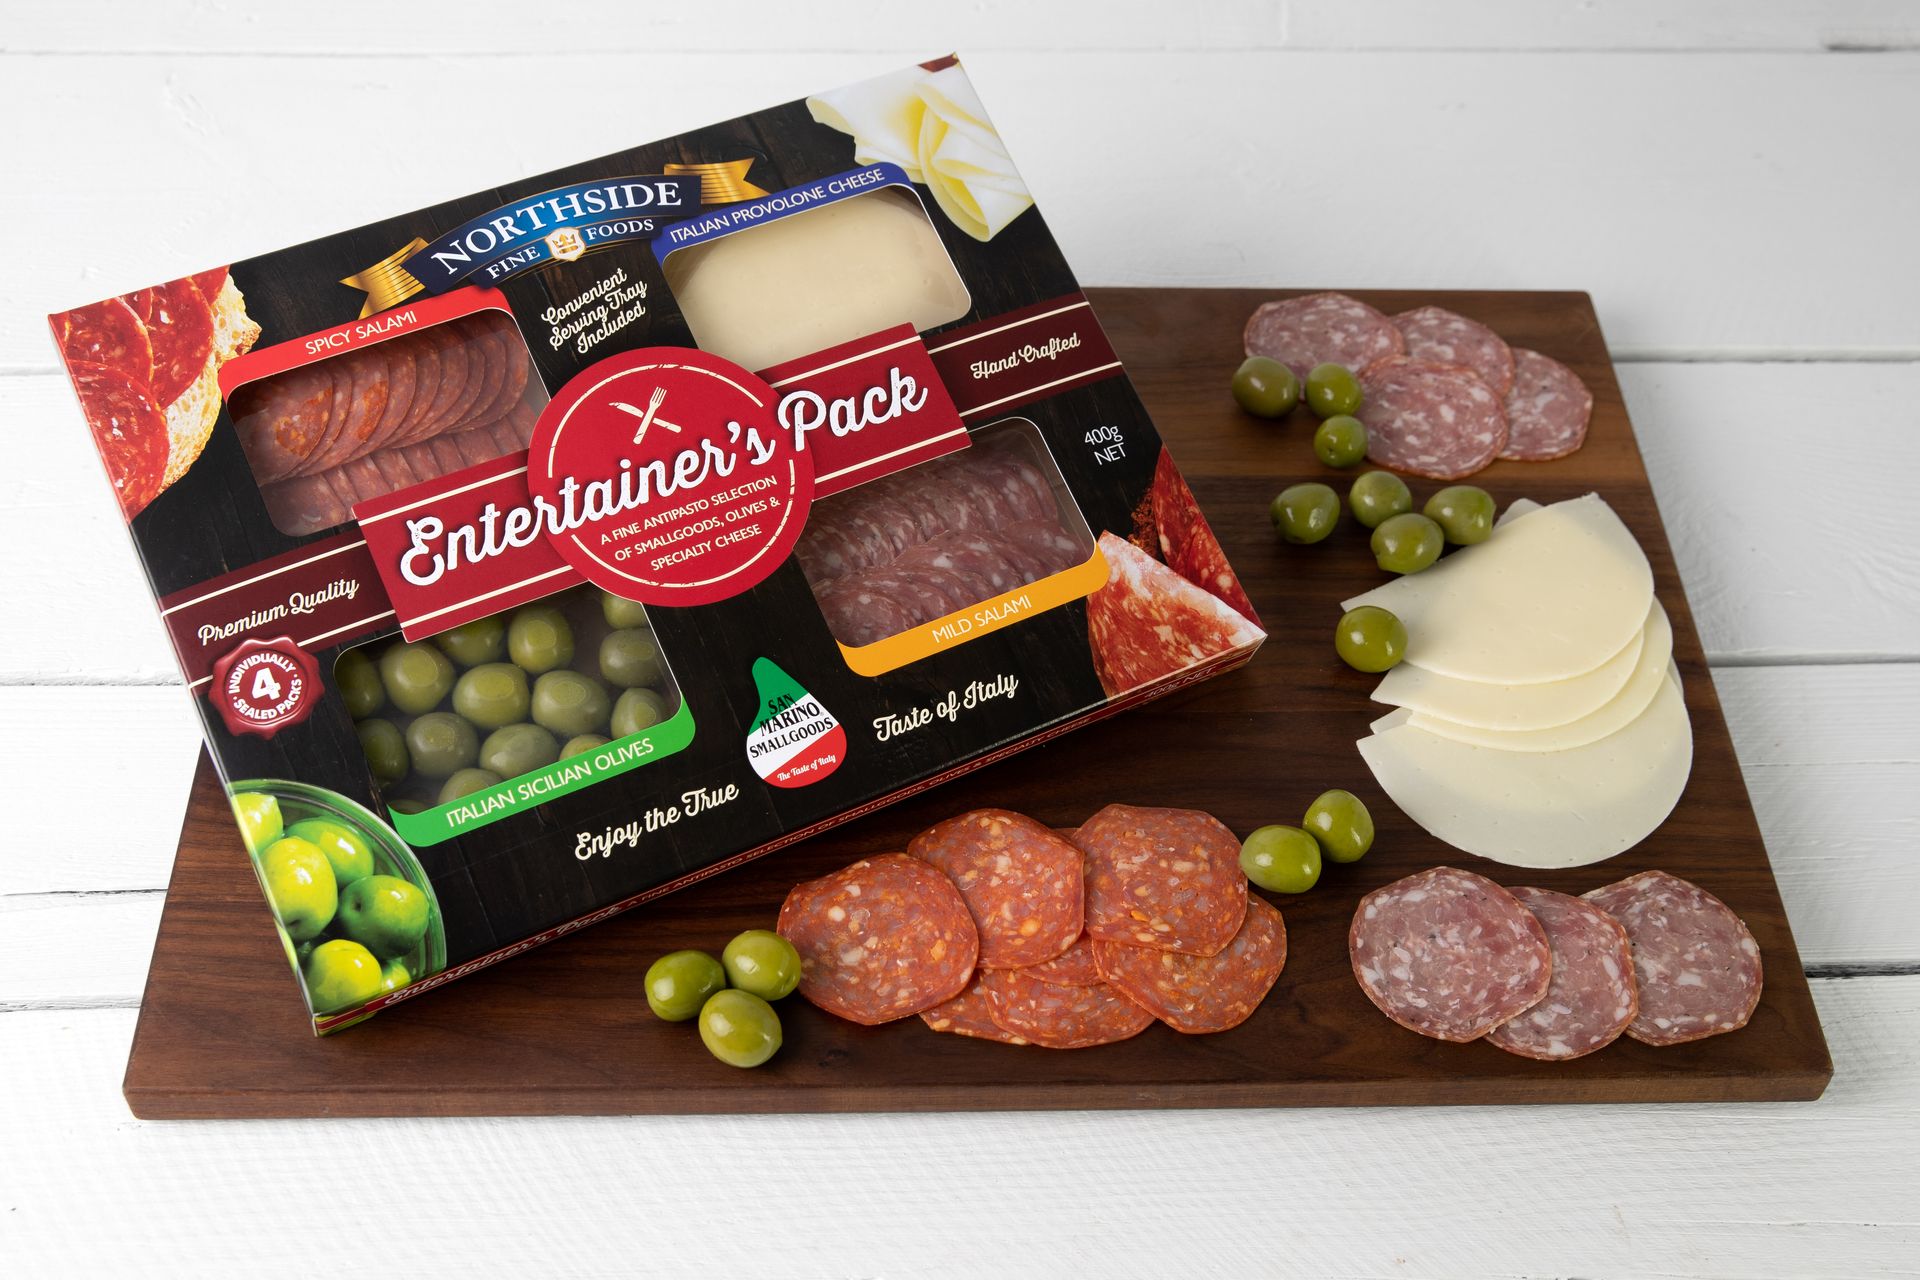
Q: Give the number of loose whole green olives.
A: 13